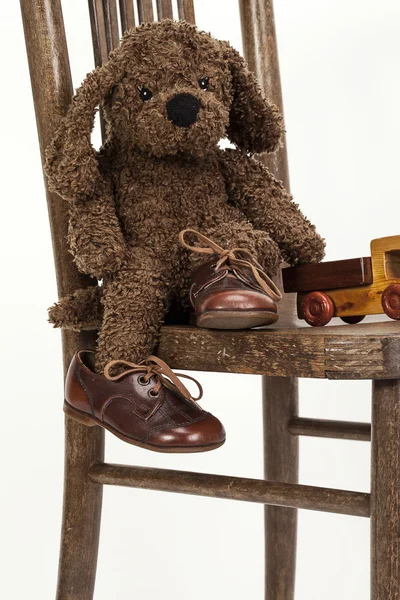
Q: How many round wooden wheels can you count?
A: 3